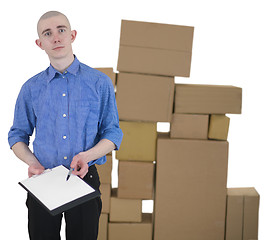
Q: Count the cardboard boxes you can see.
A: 15